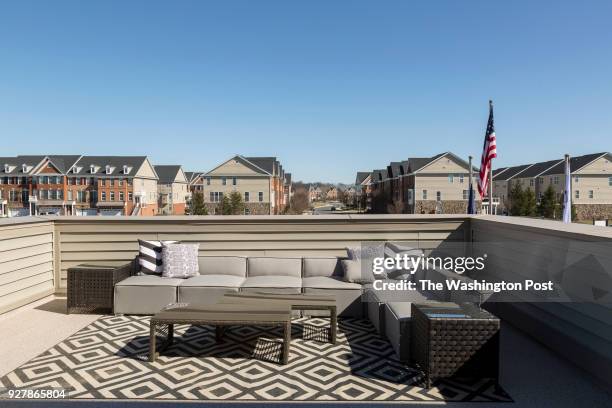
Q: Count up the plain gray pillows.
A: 1